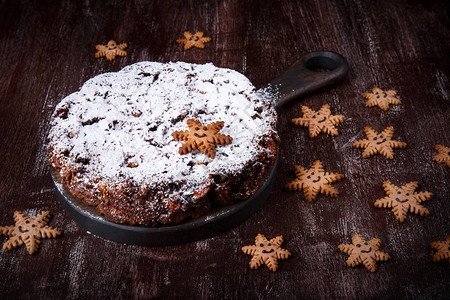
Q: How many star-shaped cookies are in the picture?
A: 13